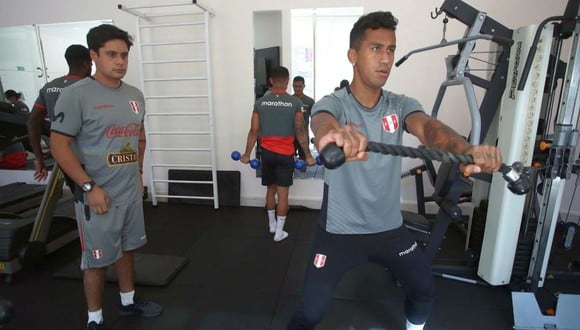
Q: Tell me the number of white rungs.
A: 11